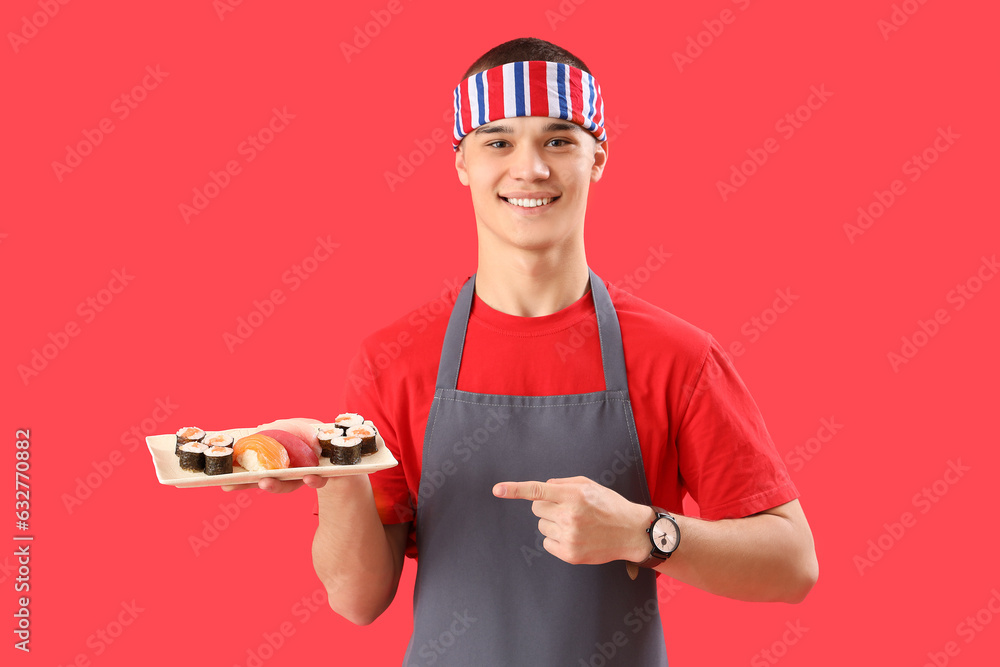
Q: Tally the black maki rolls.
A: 8